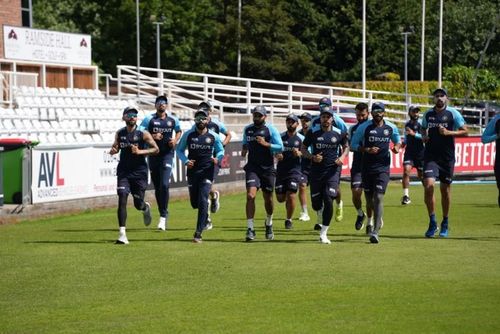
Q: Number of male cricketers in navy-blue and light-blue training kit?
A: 14